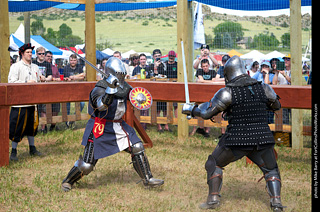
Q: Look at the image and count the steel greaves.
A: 4